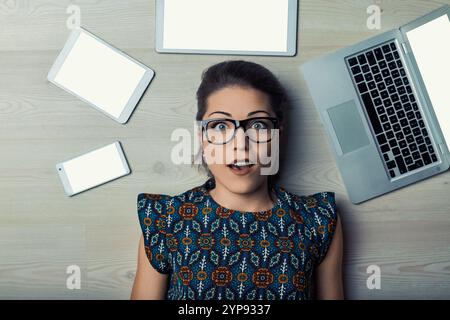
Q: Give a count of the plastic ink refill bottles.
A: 0